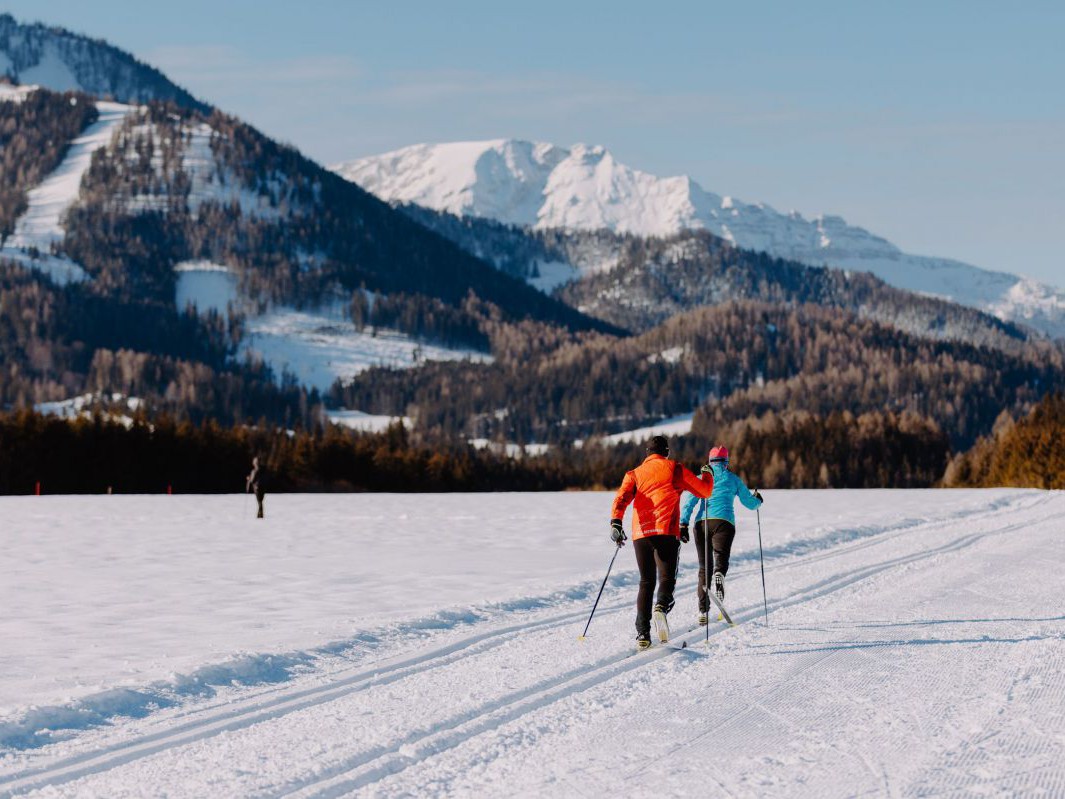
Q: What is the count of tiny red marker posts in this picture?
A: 2